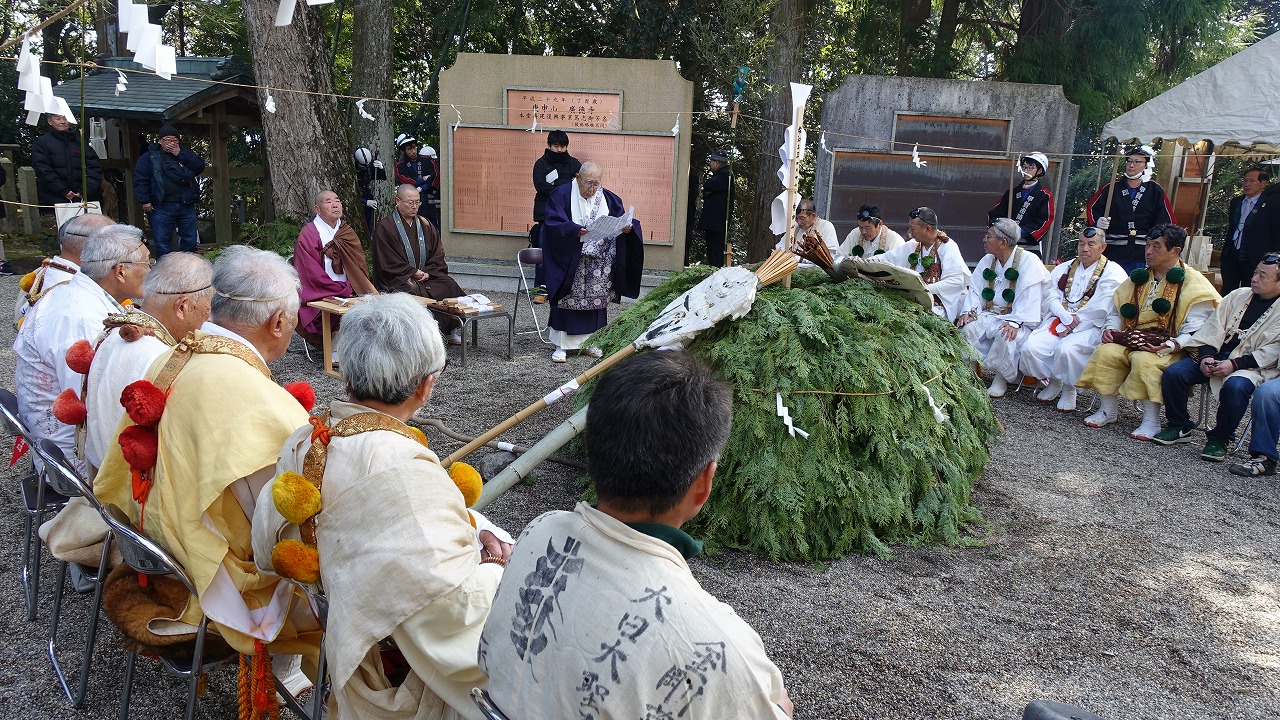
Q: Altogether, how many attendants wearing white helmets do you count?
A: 5